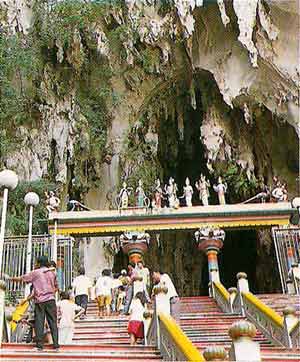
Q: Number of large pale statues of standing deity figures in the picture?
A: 7